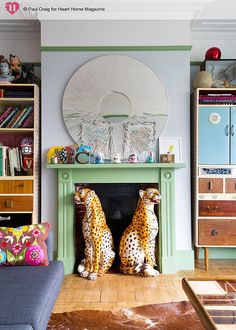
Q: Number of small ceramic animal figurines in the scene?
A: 4